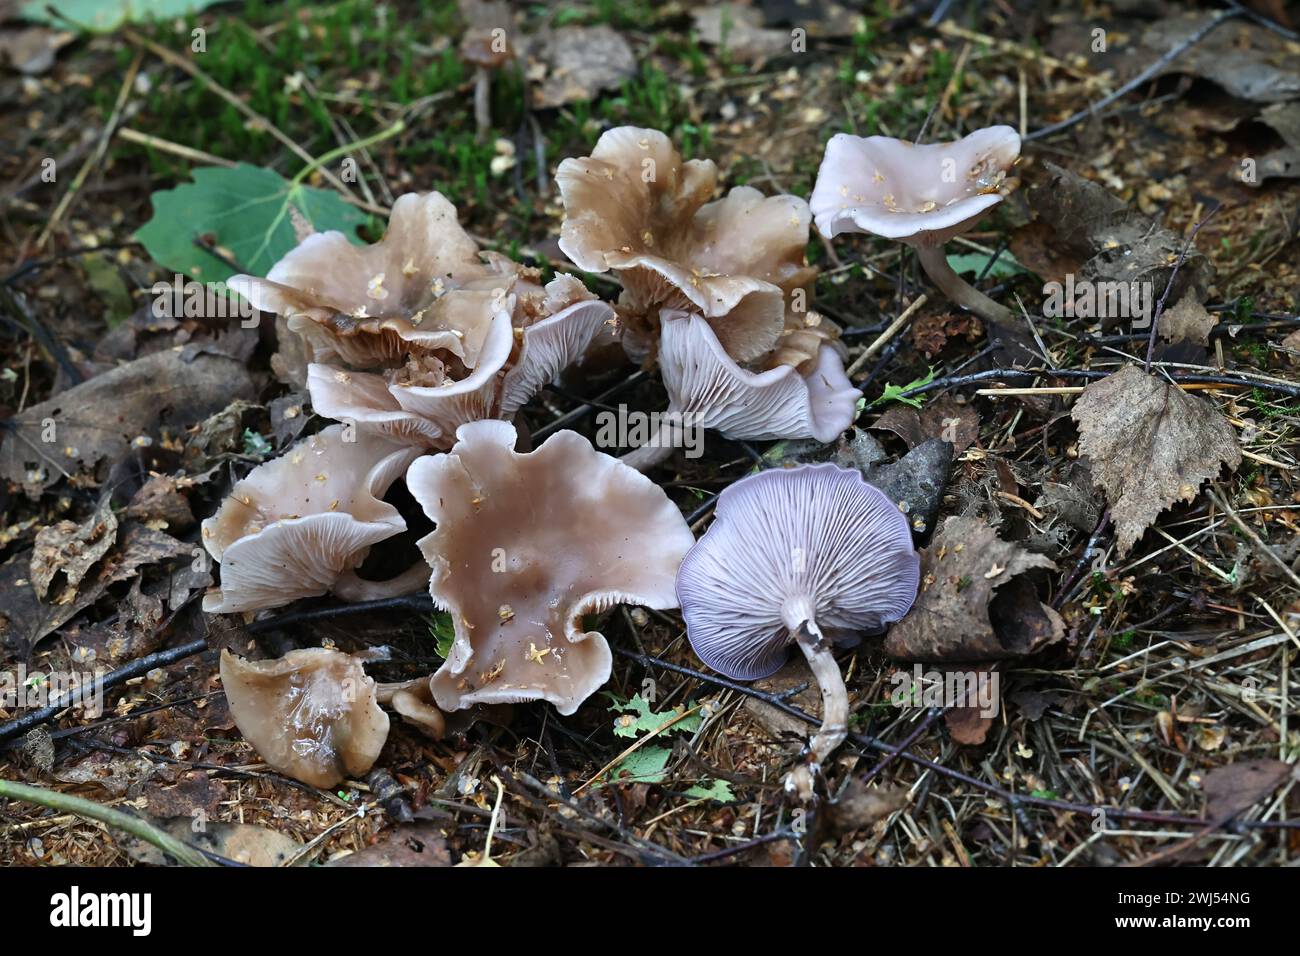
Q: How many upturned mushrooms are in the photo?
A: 1